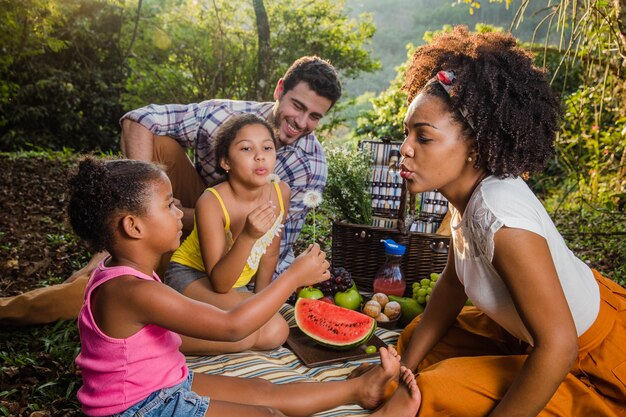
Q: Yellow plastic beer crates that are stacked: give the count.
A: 0